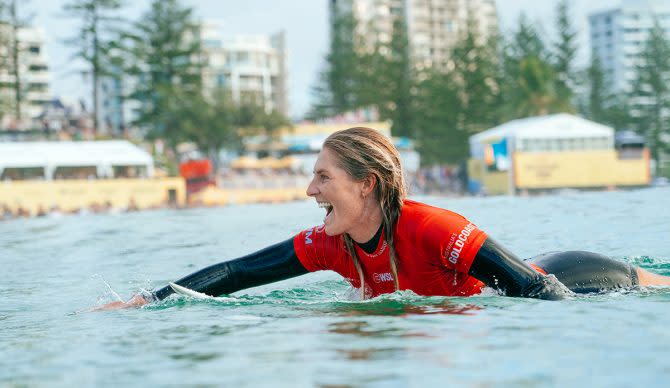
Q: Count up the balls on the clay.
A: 0